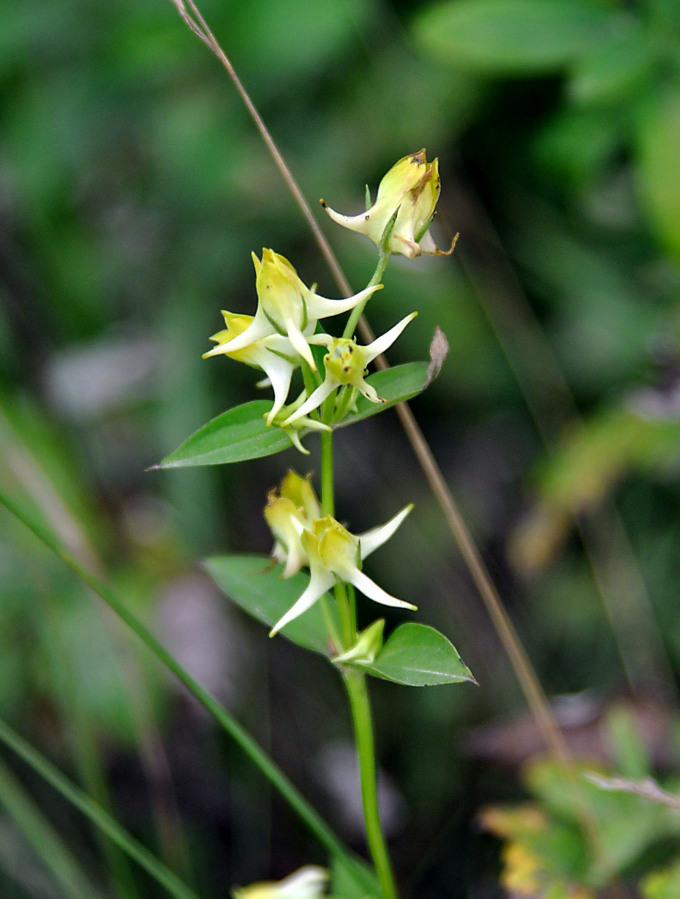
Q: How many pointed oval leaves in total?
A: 4